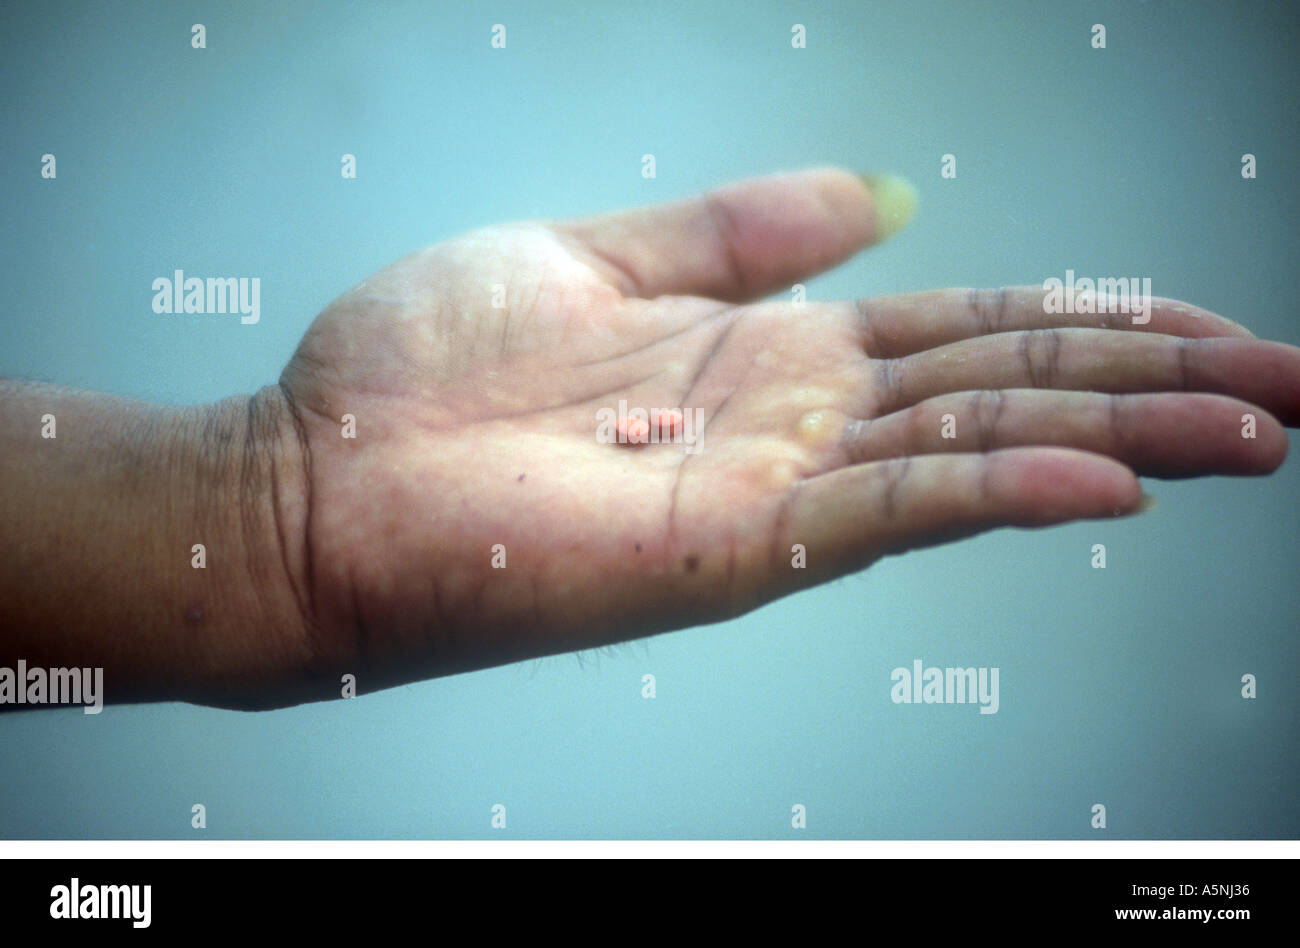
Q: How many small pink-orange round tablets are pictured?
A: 2